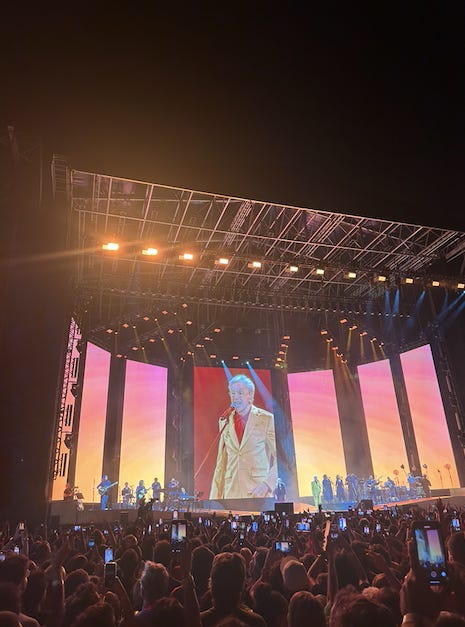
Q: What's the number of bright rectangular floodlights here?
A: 12